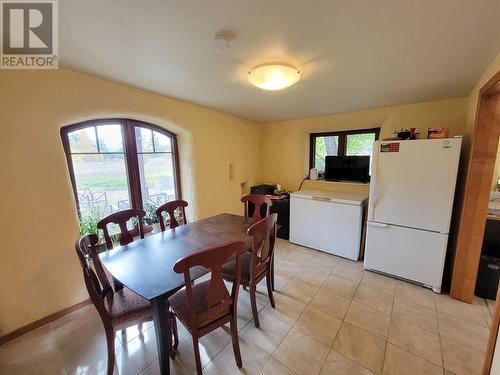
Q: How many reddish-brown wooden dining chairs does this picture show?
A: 6